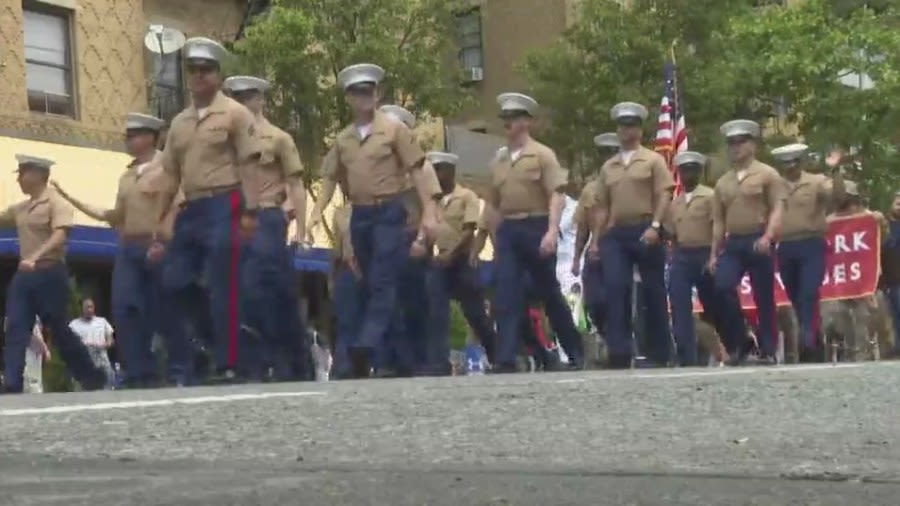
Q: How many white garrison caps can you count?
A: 13